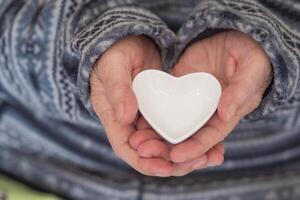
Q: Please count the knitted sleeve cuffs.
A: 2